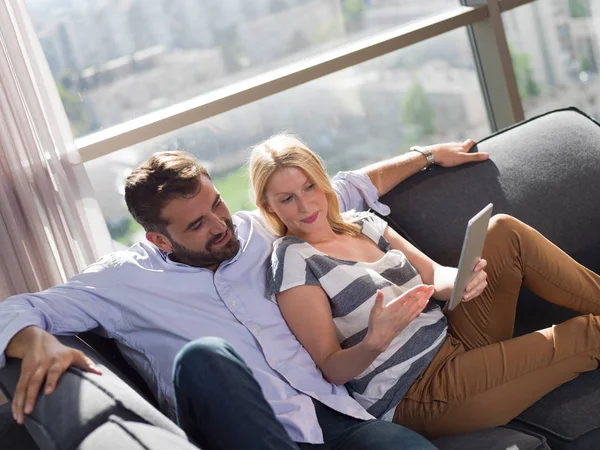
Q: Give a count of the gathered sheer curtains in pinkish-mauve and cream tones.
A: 1